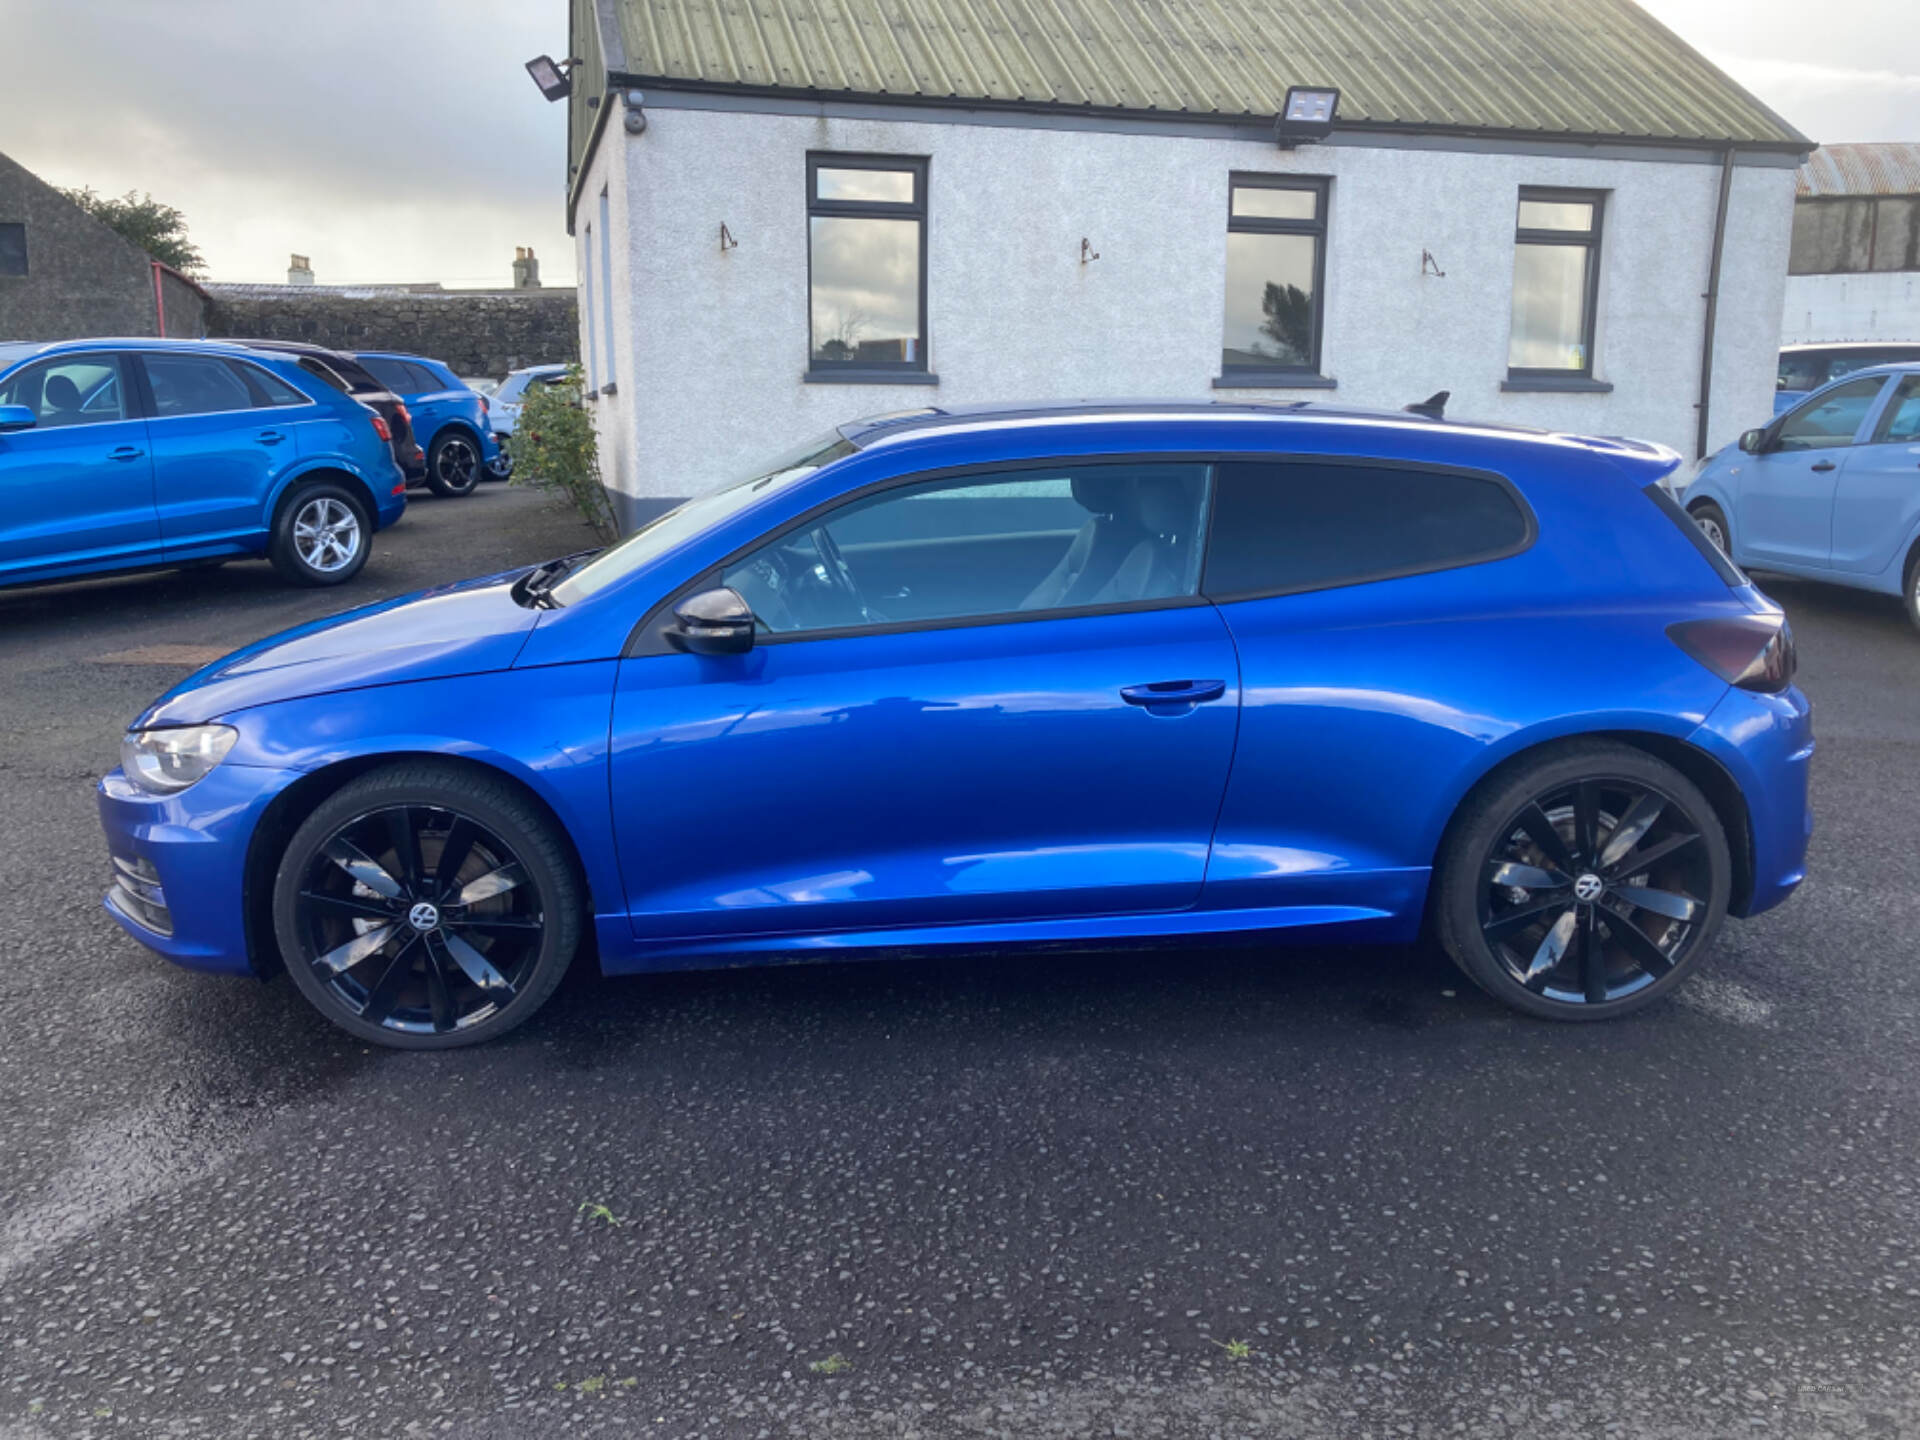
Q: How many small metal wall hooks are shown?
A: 3